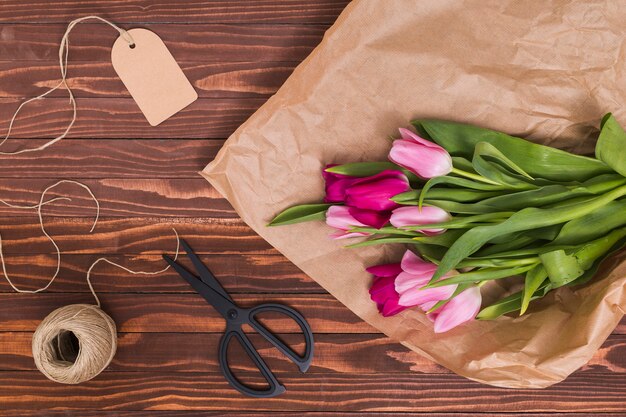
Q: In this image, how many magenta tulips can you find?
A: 3